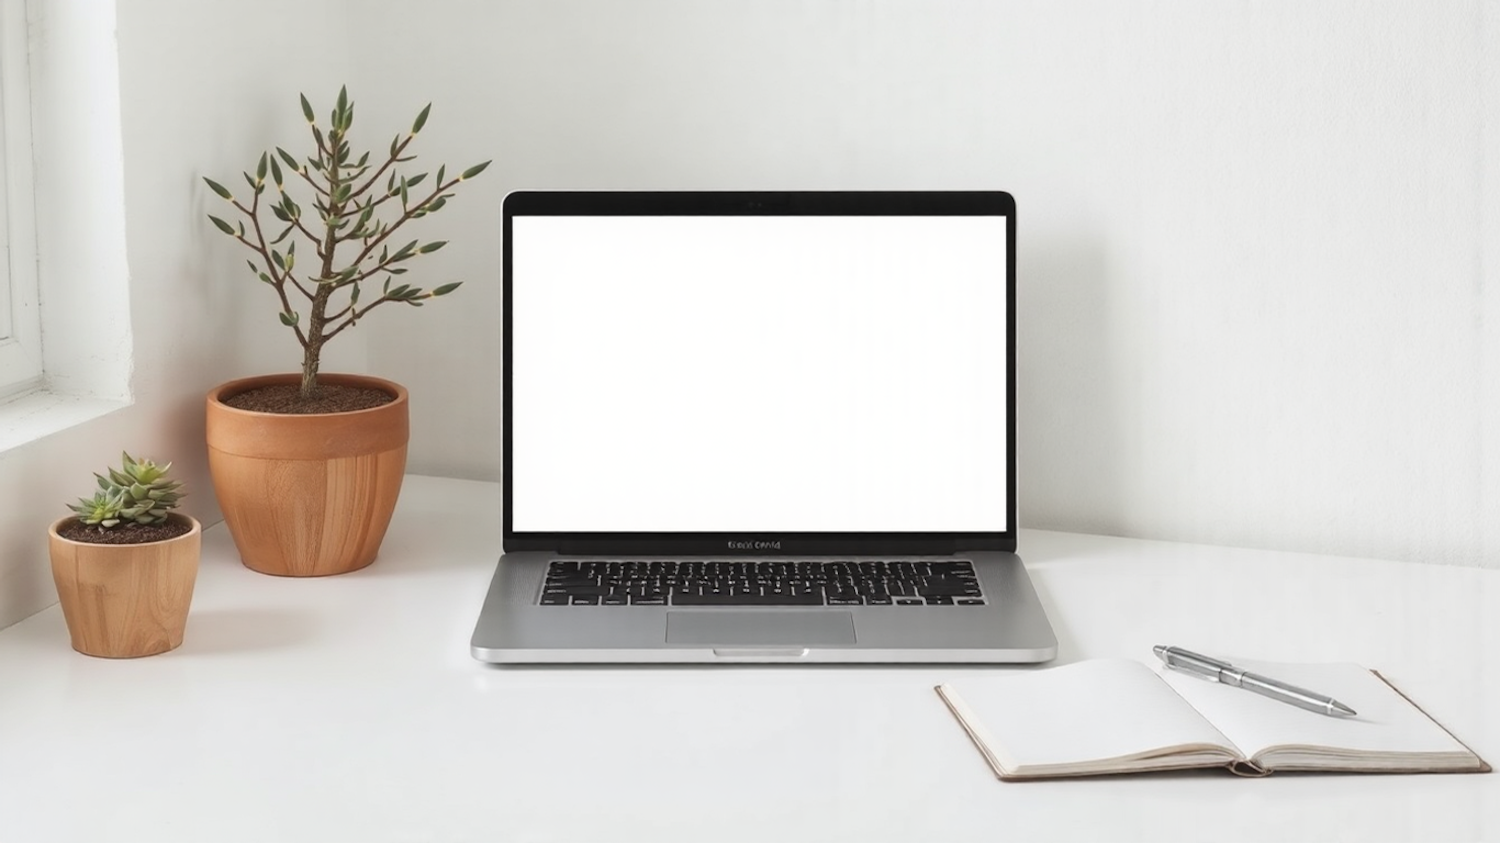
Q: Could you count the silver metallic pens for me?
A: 1